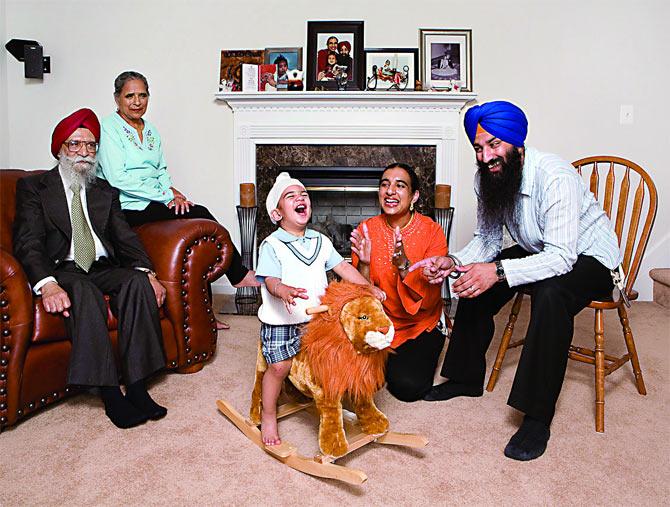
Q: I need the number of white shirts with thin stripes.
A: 1